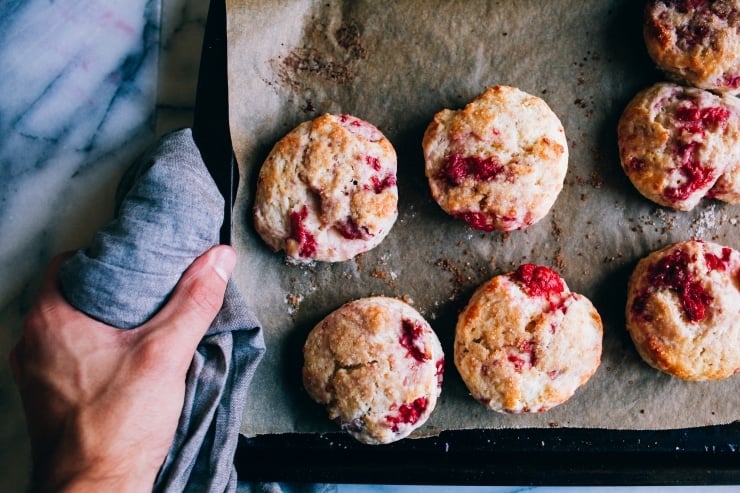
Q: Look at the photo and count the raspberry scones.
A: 7